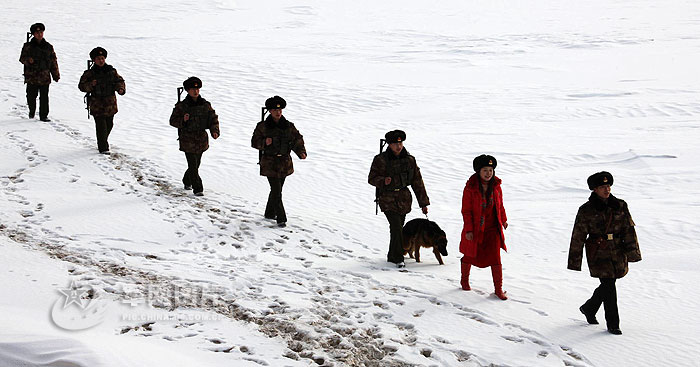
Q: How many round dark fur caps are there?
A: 7